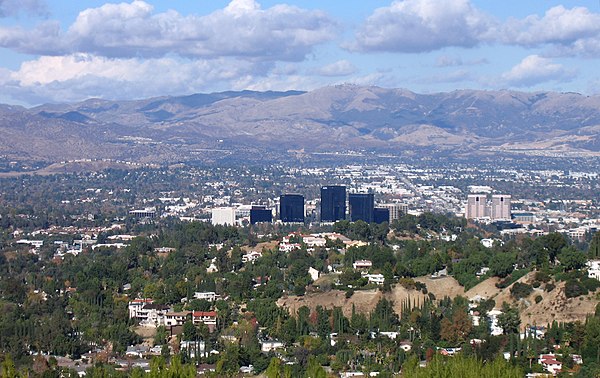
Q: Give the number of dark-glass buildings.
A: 5